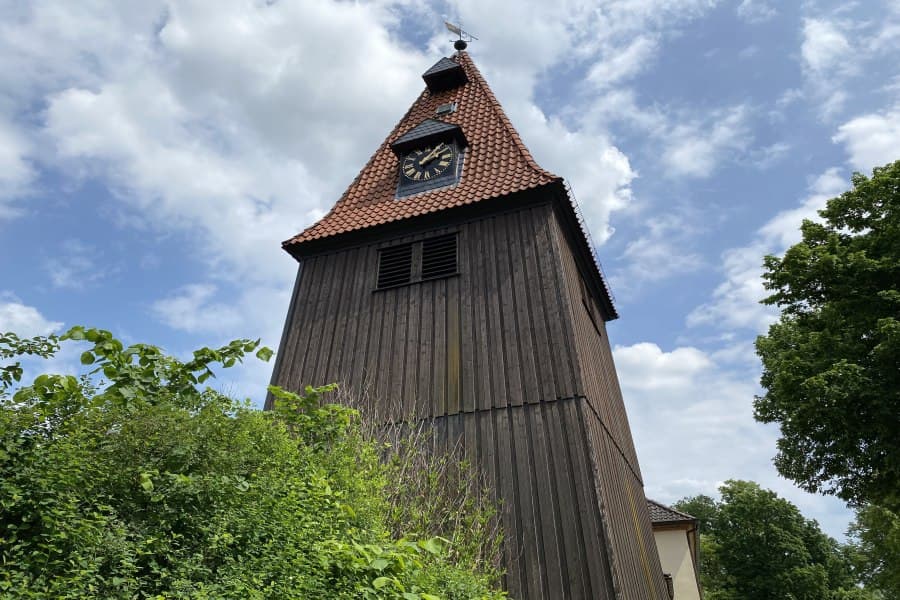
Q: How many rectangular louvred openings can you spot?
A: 2